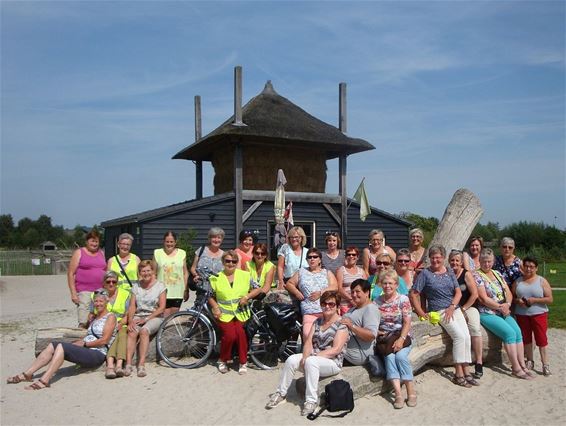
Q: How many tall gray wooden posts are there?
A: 3